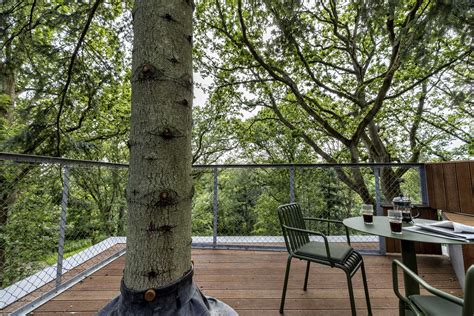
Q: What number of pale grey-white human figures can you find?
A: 0